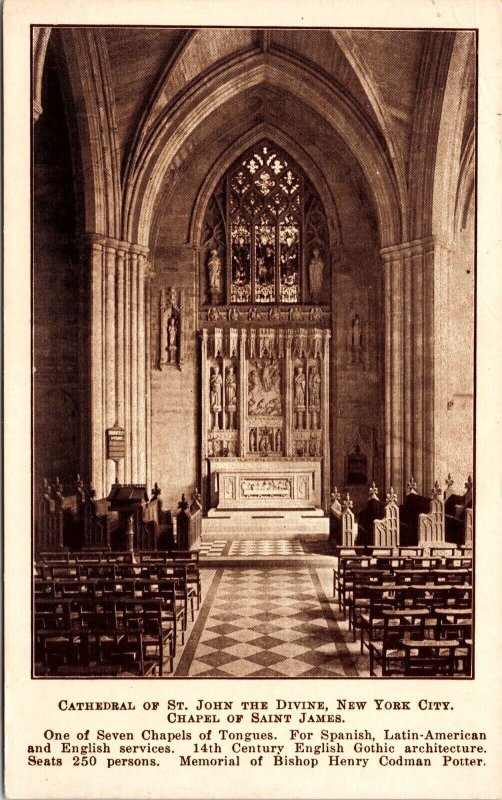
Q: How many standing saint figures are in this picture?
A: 8